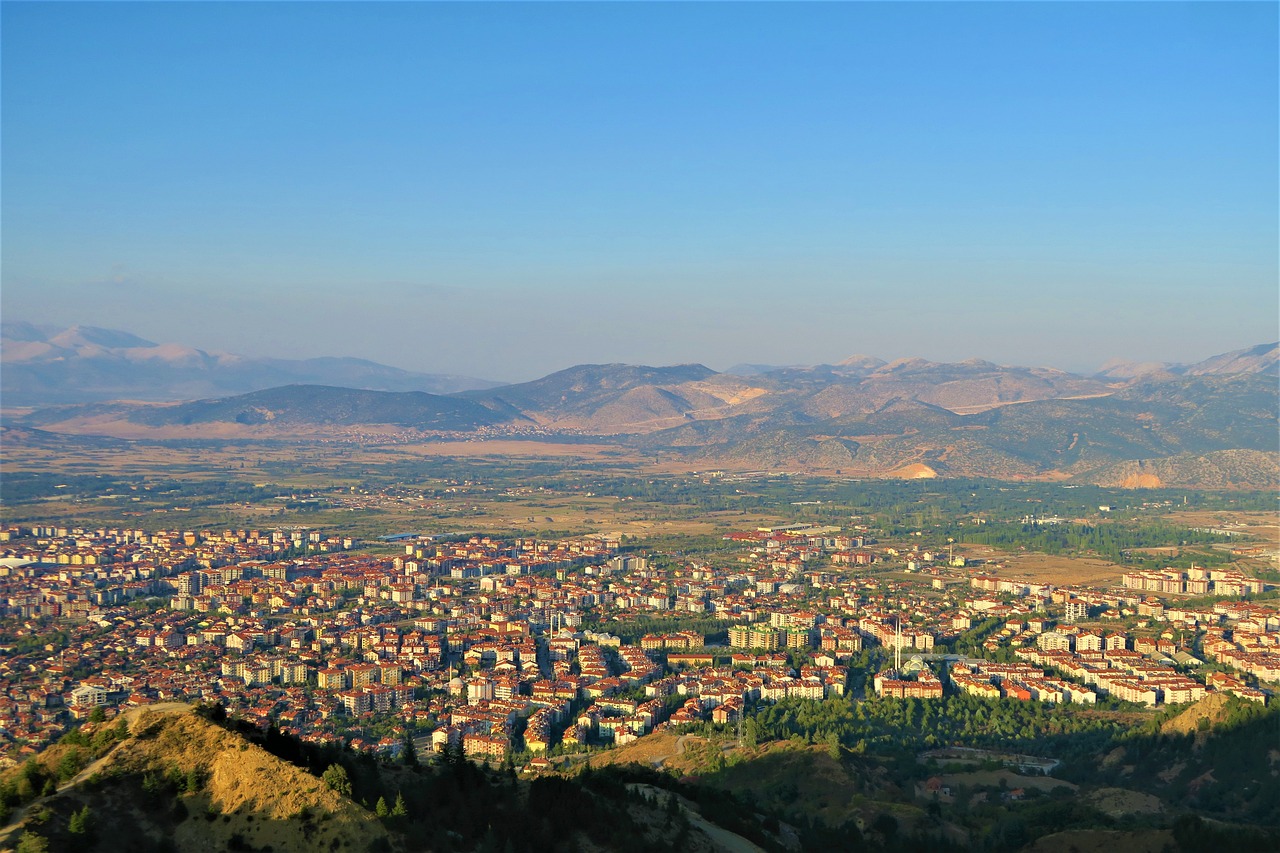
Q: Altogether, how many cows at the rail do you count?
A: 0